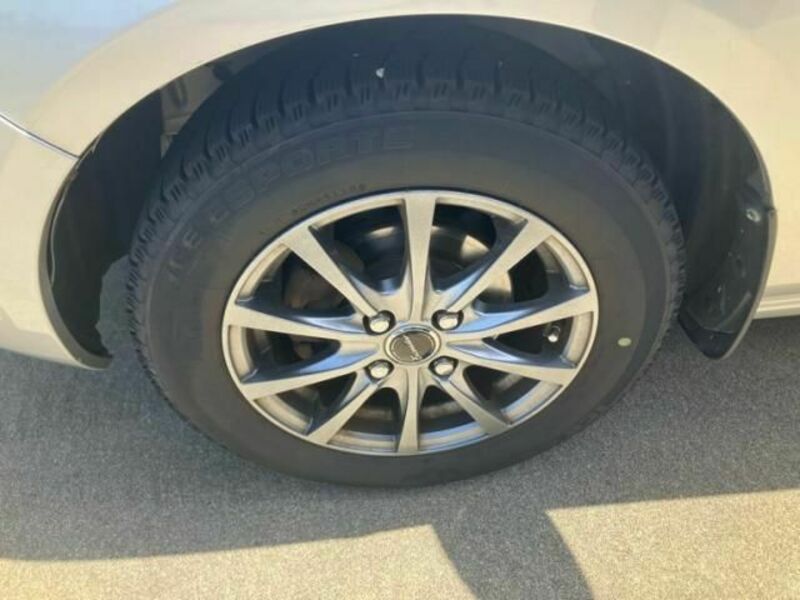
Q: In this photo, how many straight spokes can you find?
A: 10